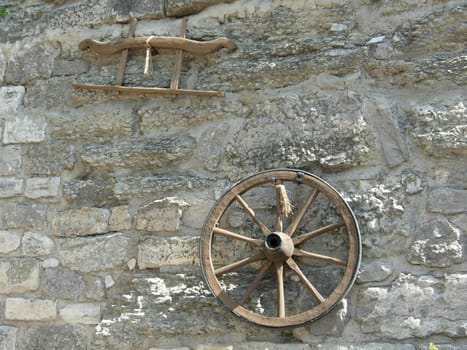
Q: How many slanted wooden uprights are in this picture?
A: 2